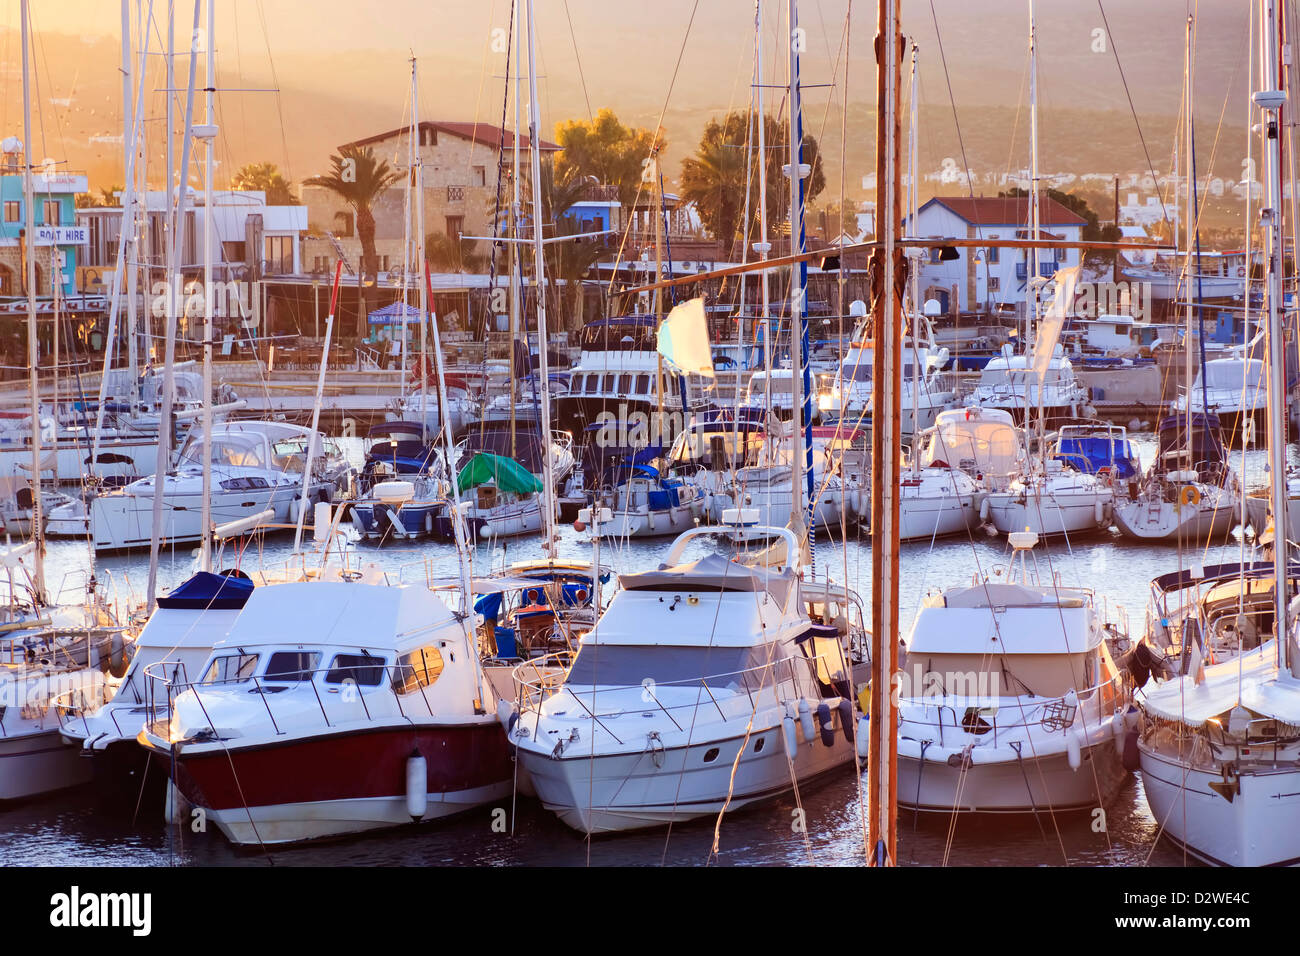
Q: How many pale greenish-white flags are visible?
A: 1